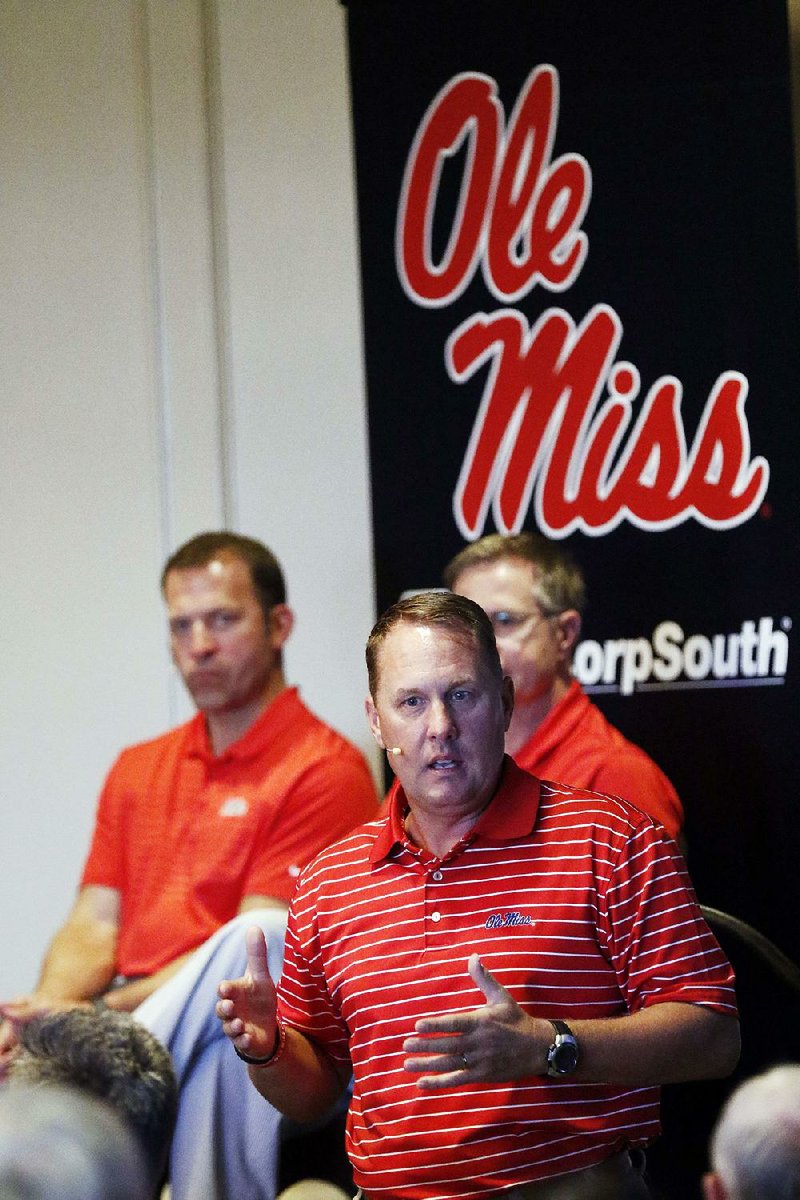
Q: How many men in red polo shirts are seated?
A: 2